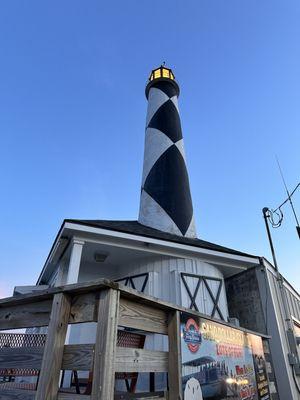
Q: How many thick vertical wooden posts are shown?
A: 3